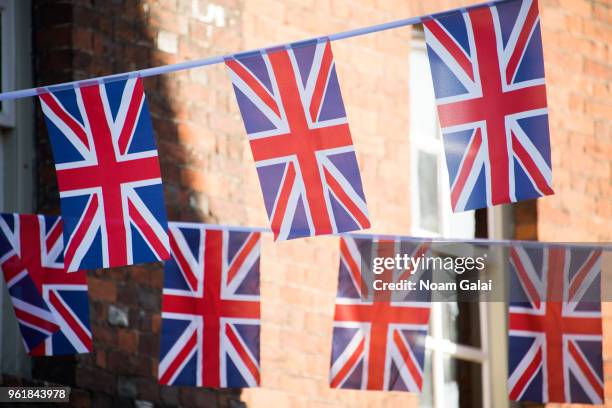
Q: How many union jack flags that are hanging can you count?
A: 7